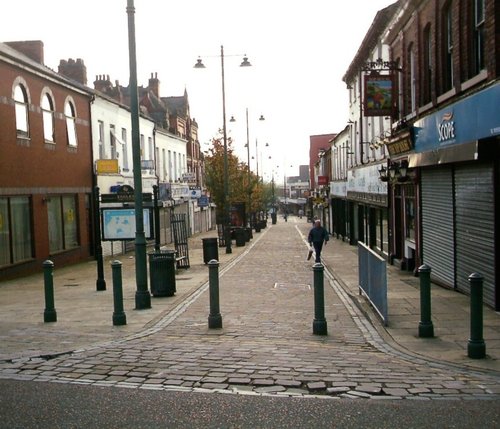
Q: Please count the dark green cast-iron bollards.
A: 6